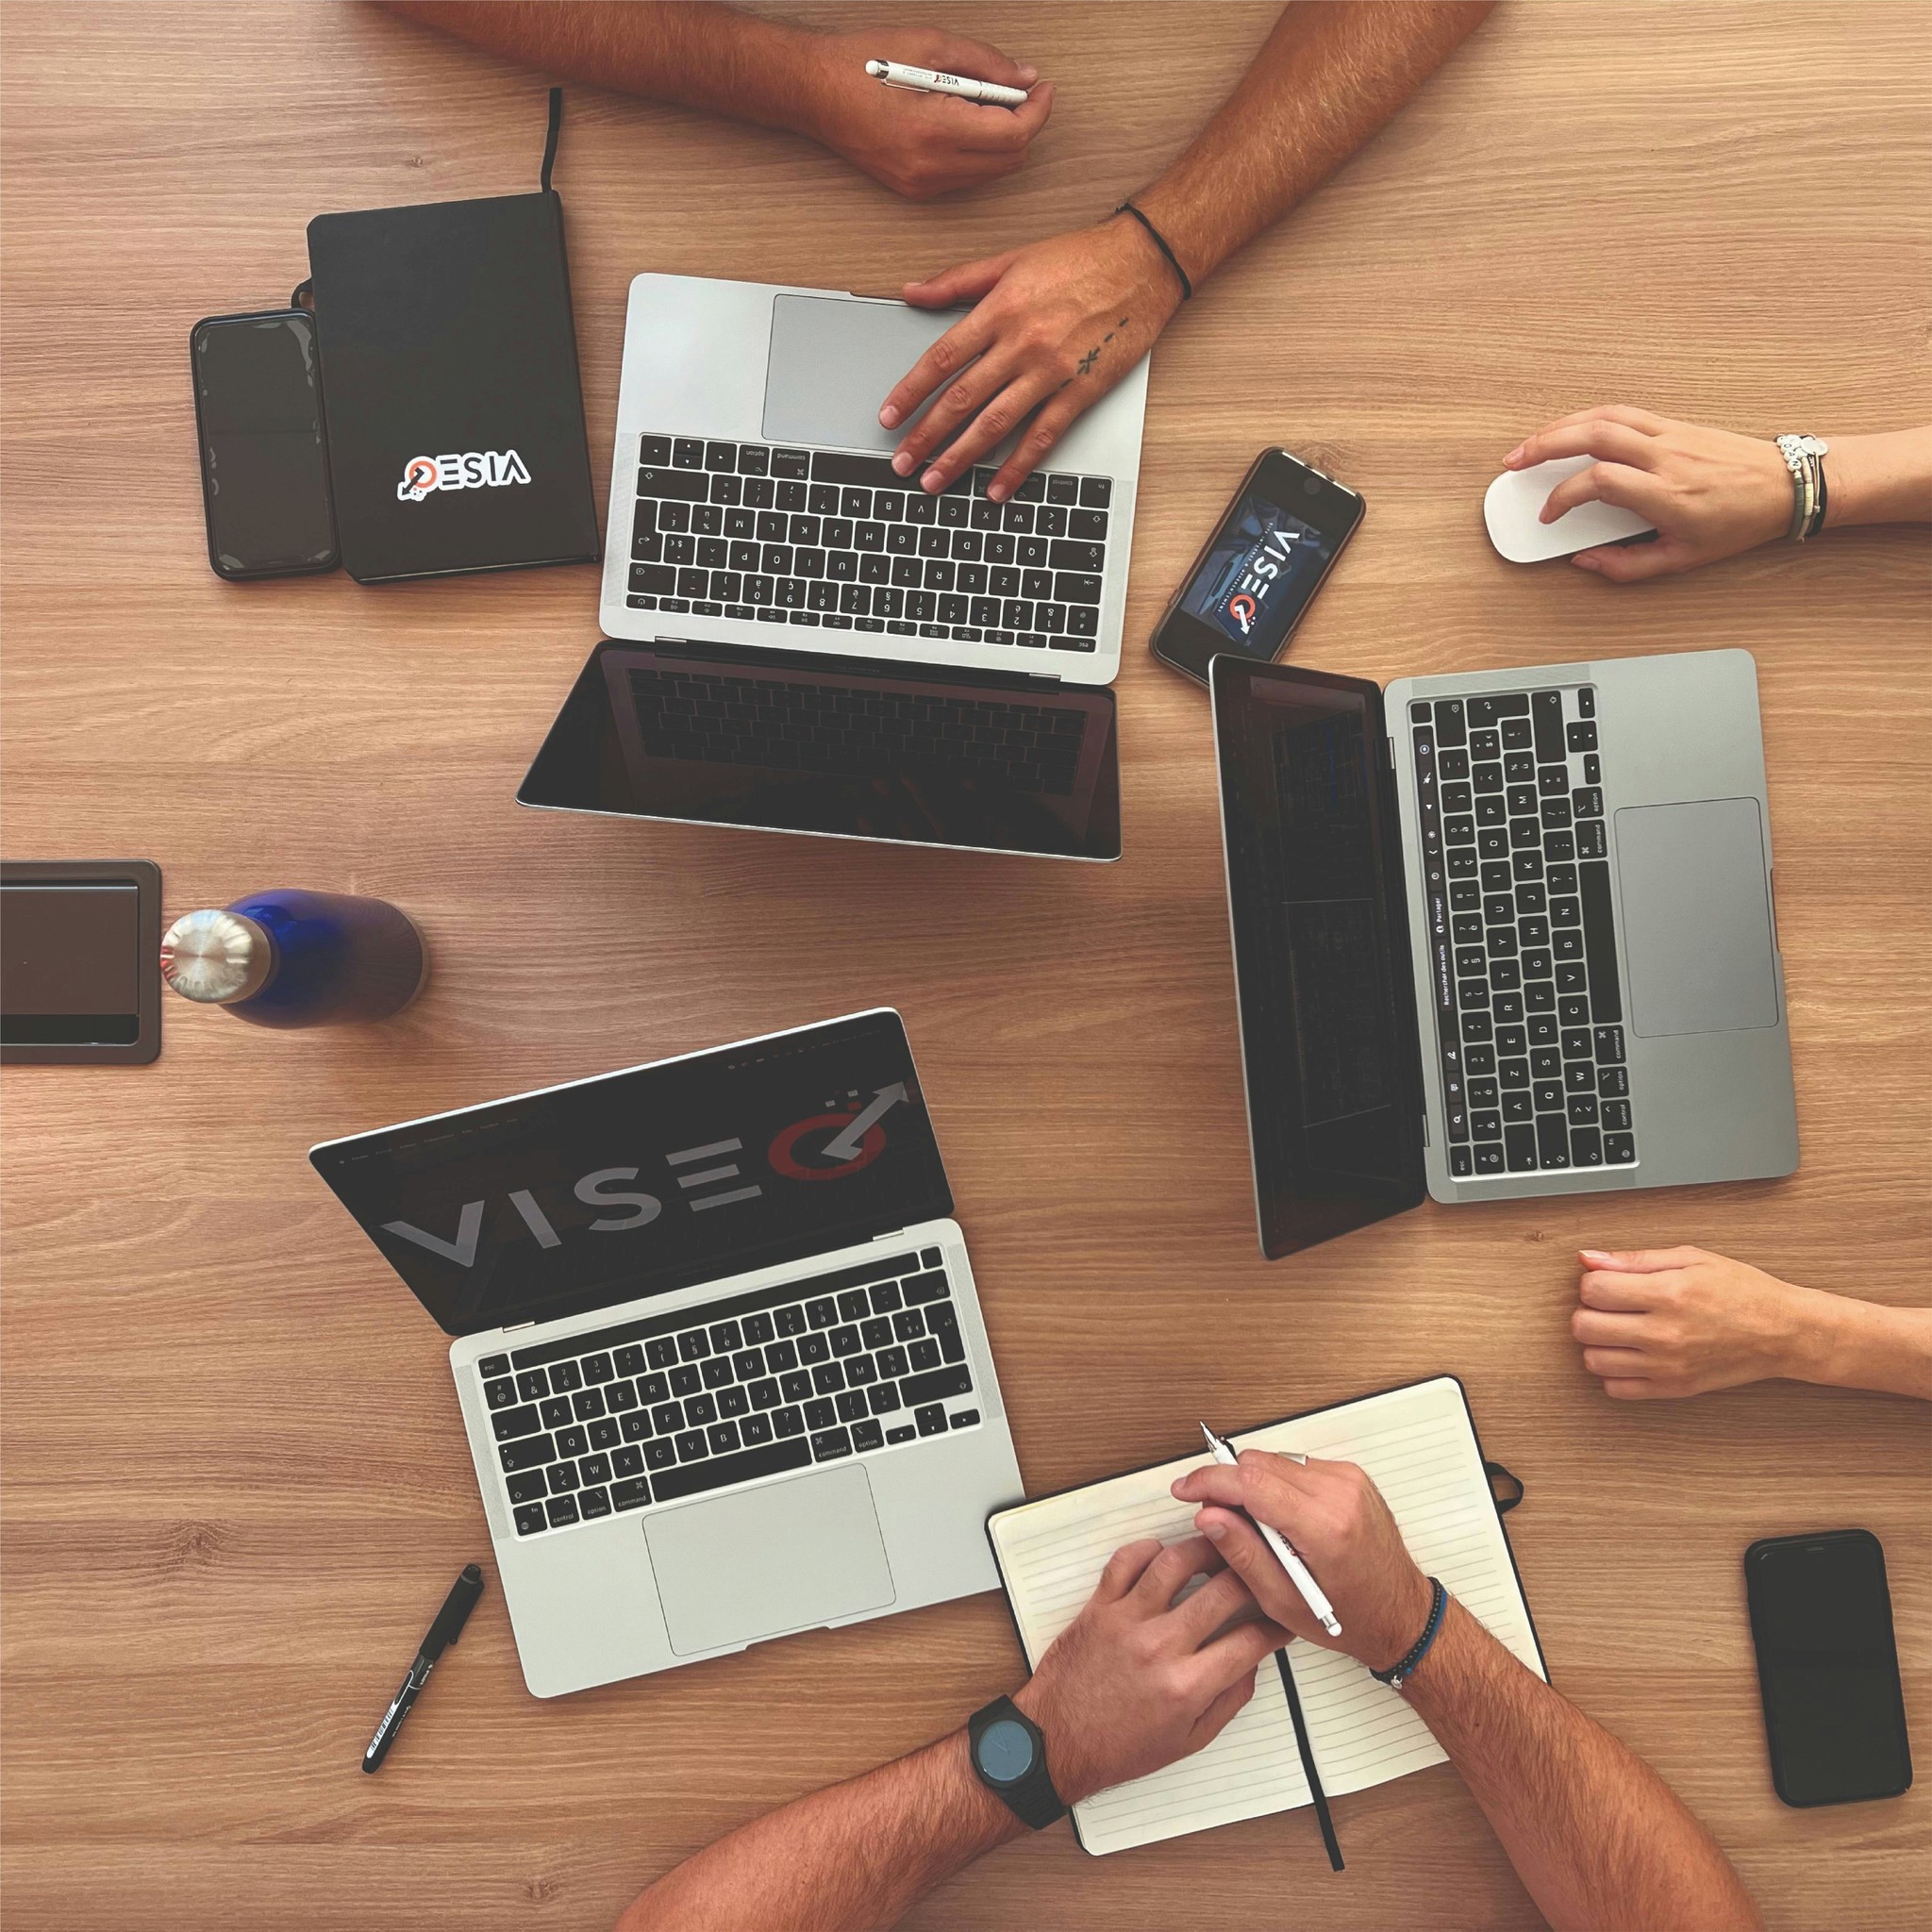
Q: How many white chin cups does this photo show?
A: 0